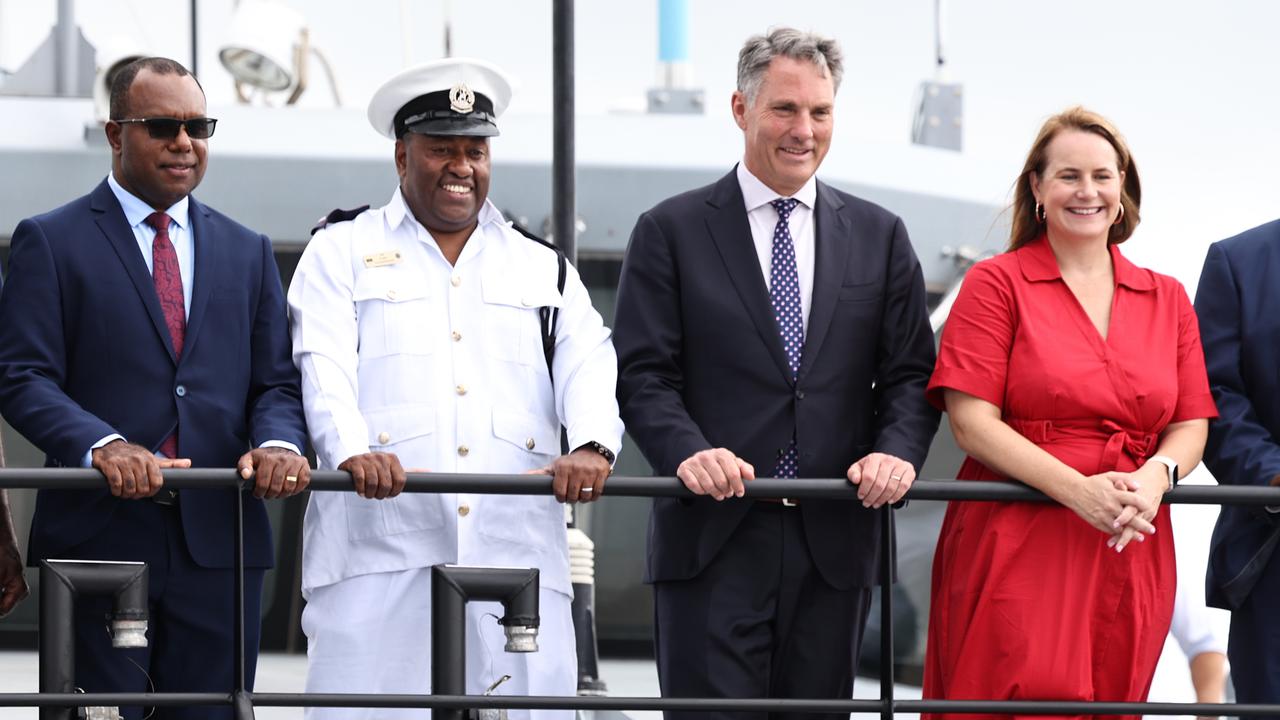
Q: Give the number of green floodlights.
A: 0